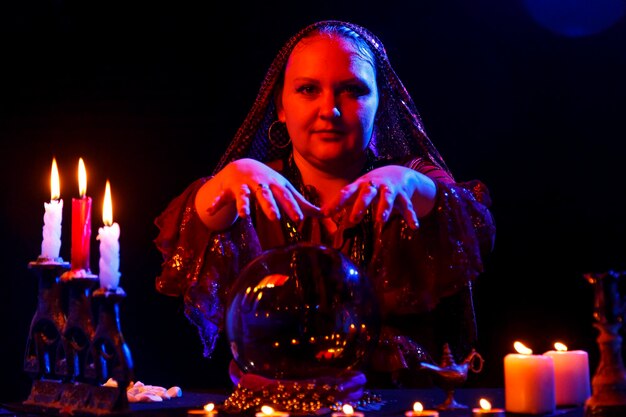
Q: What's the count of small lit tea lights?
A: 5